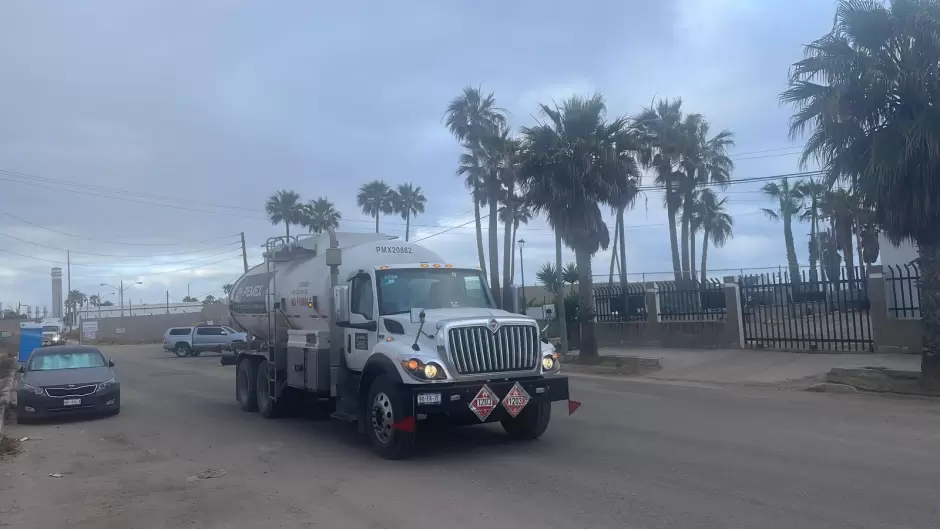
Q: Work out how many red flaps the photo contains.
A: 2